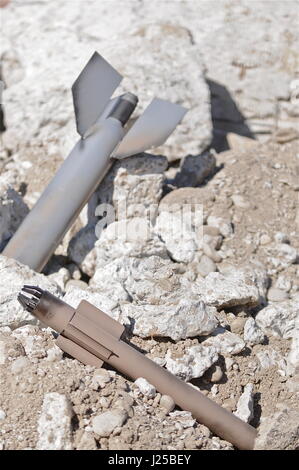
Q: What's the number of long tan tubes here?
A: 1